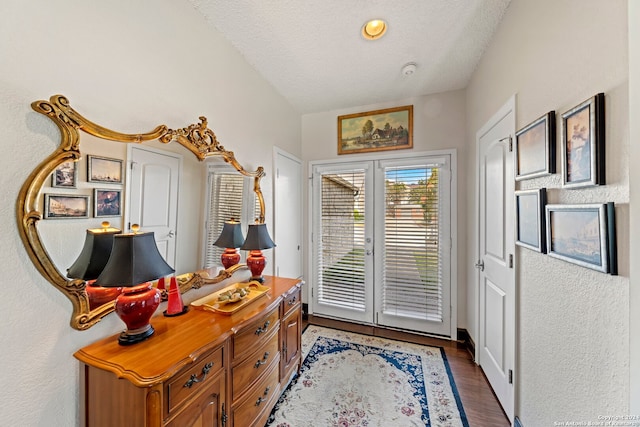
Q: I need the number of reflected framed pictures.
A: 4